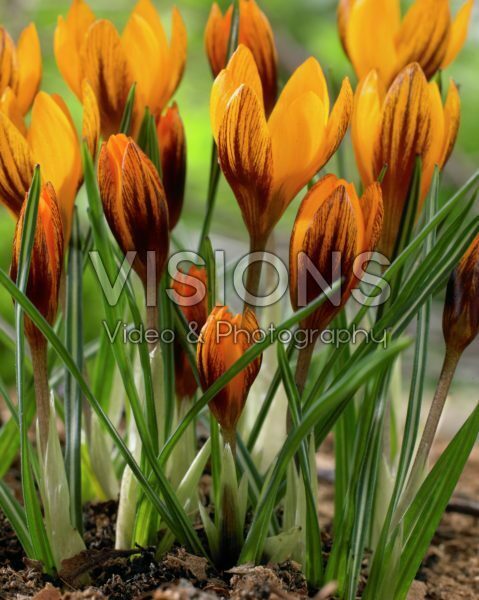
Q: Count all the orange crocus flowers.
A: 14